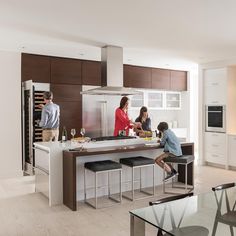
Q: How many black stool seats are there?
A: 3